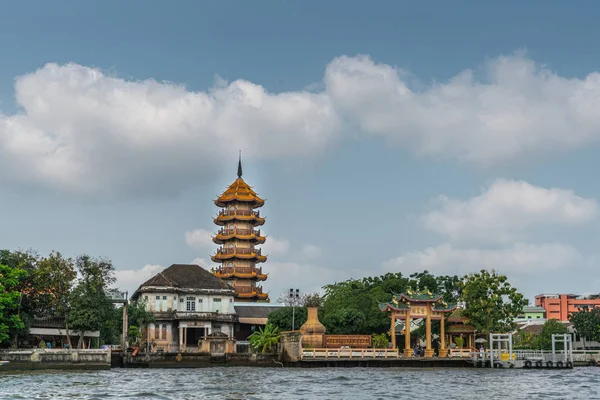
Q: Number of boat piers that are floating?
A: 1